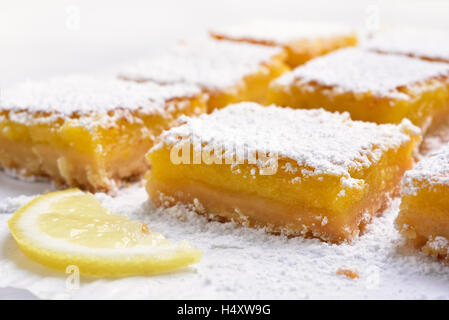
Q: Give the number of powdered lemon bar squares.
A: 7